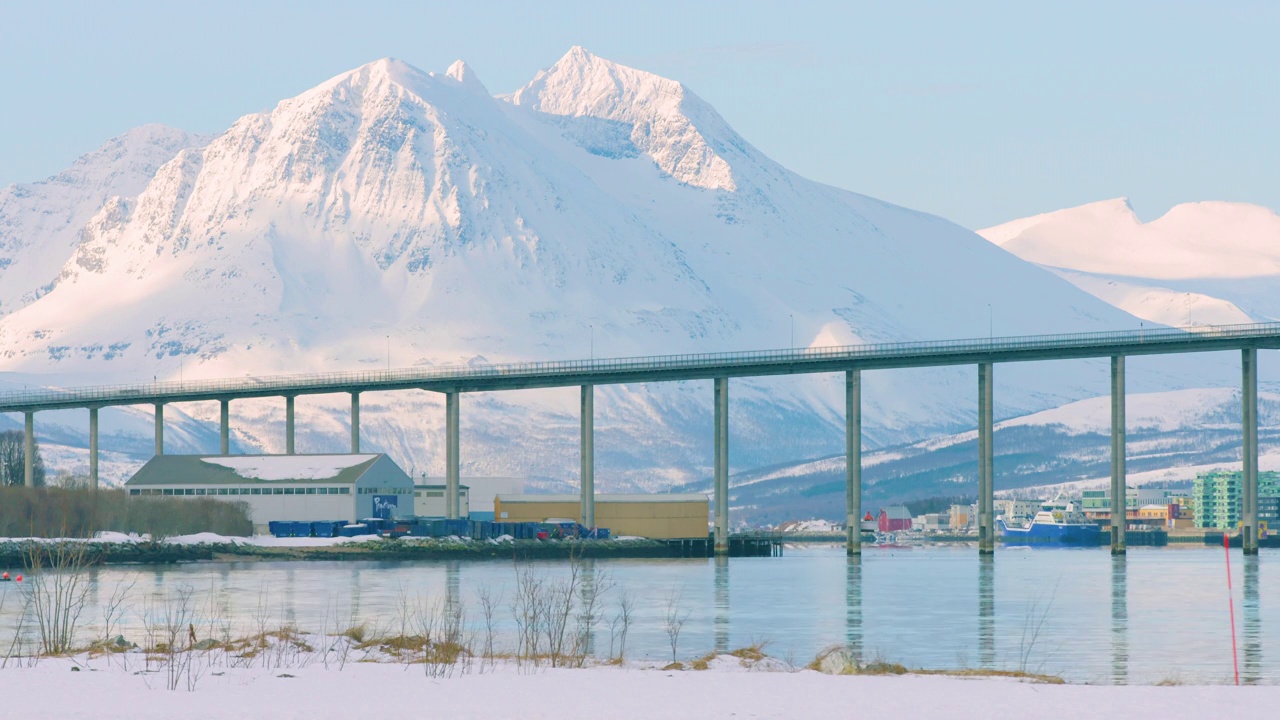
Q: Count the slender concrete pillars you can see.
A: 13